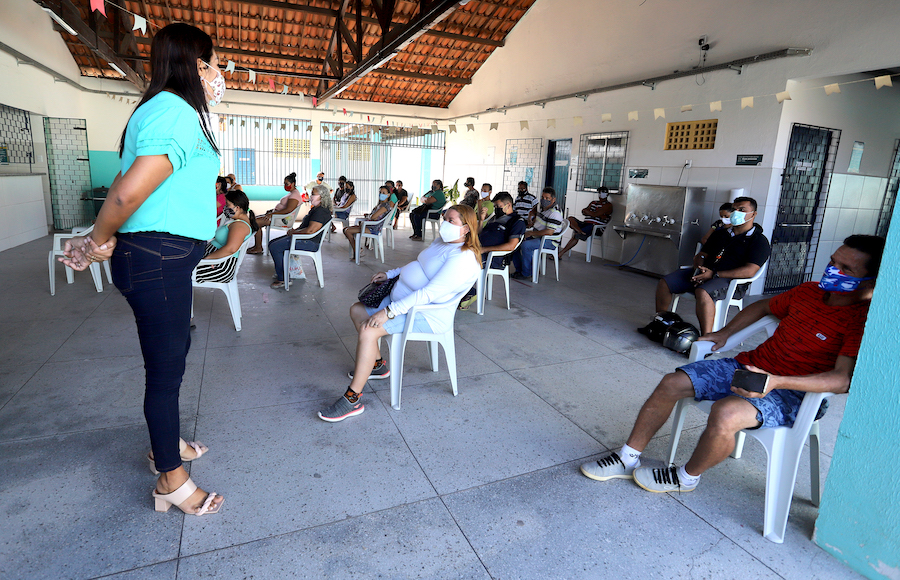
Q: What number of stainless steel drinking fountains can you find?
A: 1